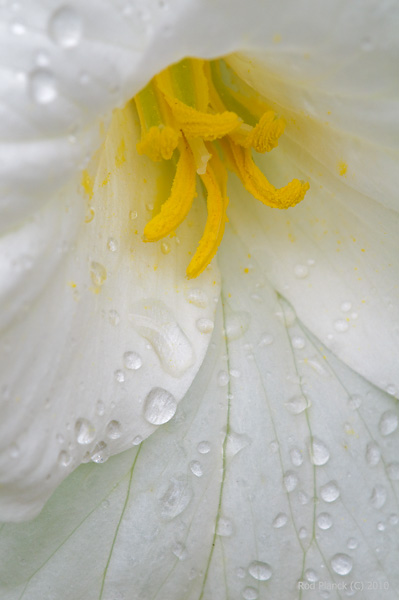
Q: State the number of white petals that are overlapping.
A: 3